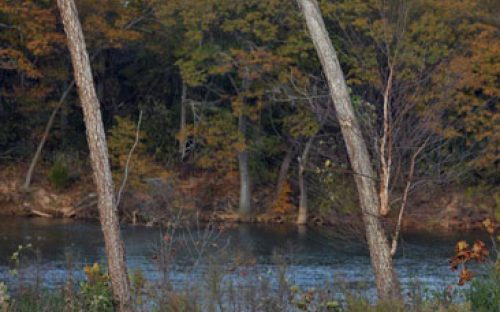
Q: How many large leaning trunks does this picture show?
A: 2